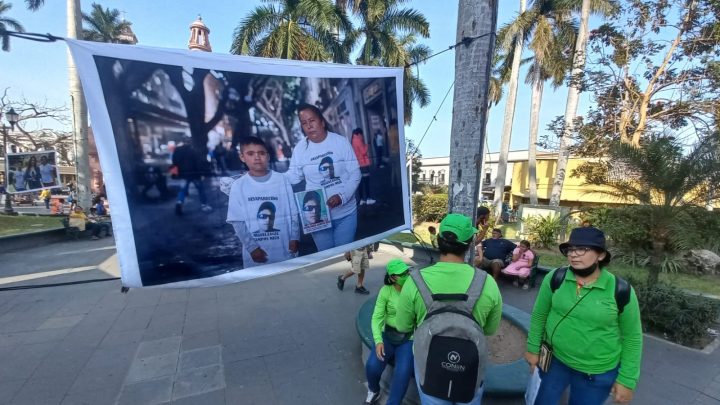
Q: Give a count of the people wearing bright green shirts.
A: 3